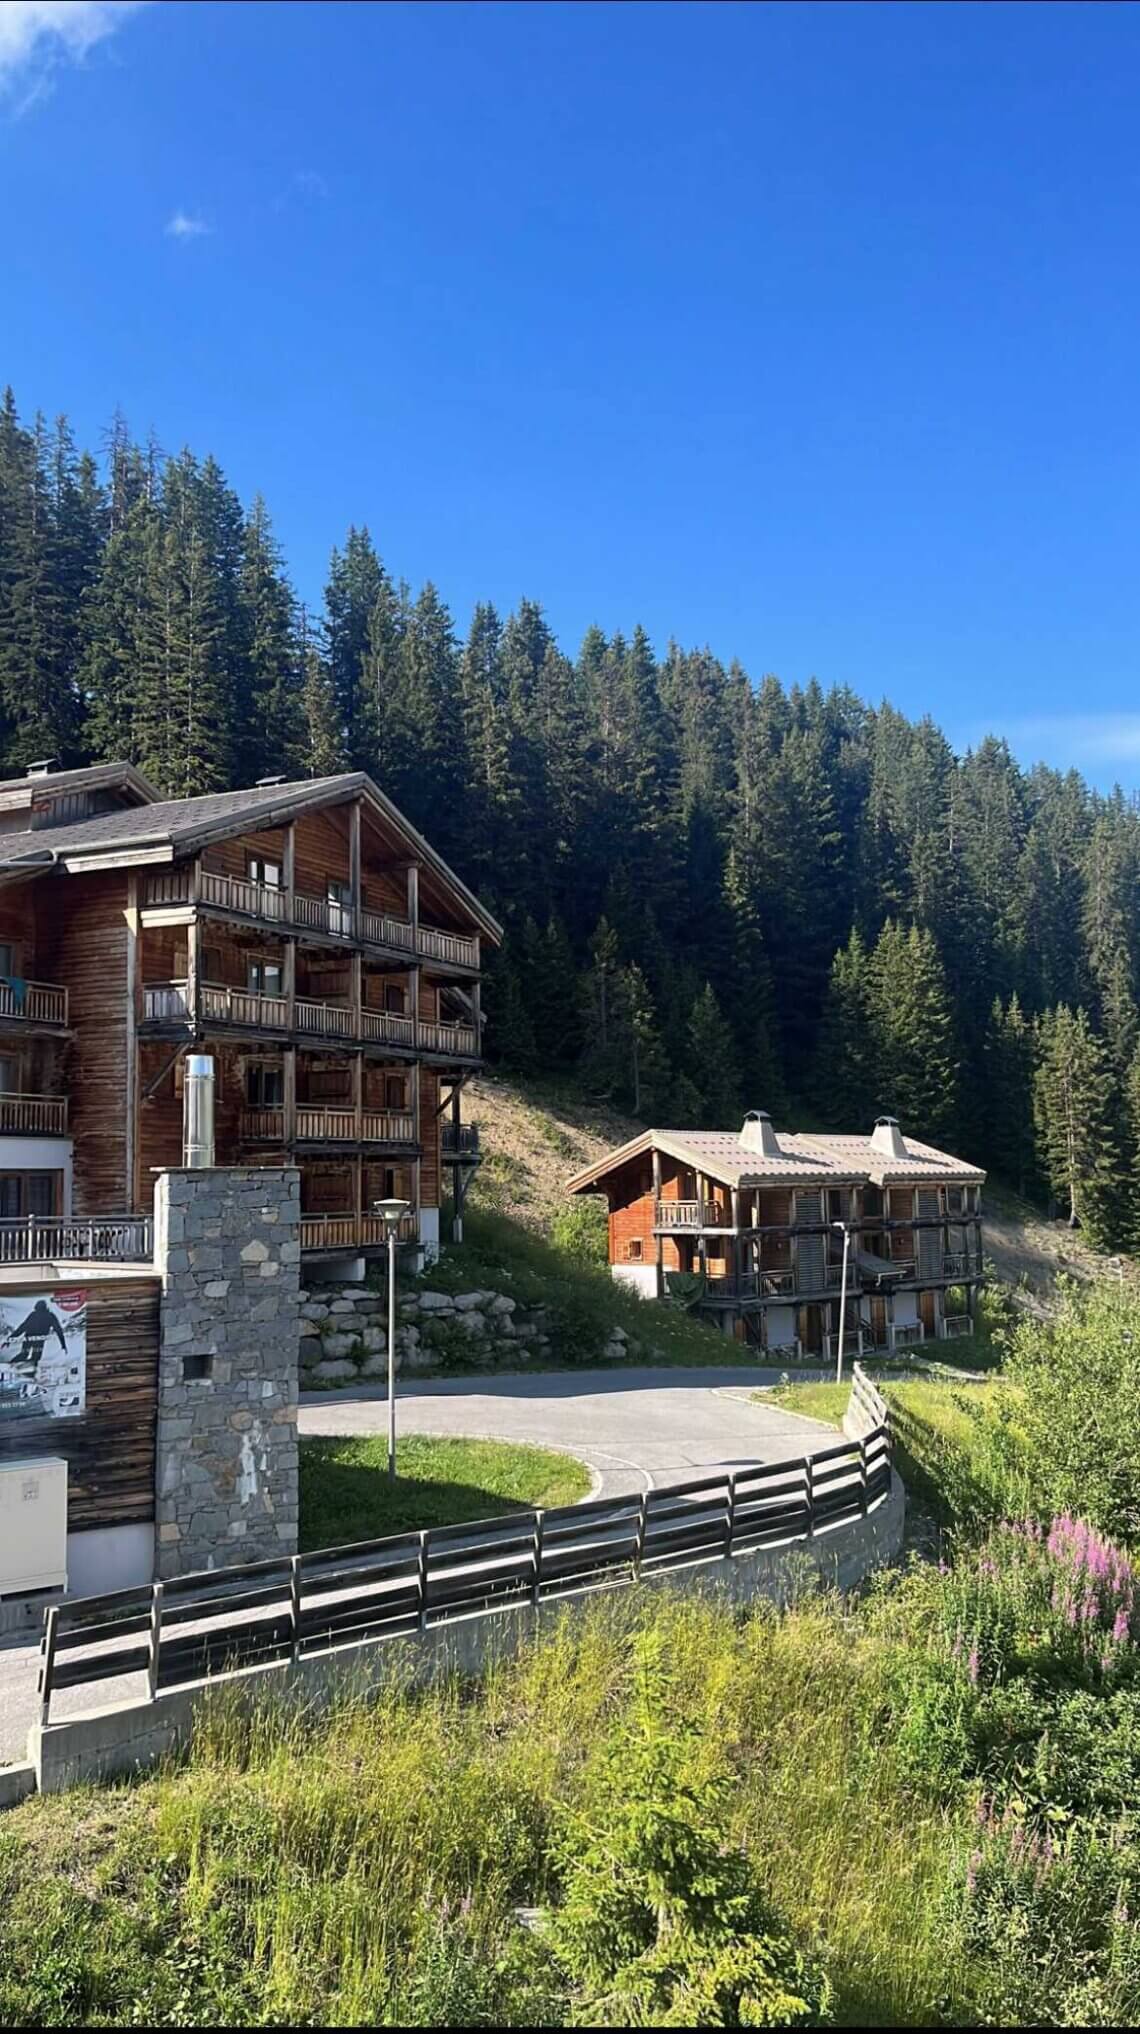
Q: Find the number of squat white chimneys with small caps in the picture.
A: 2